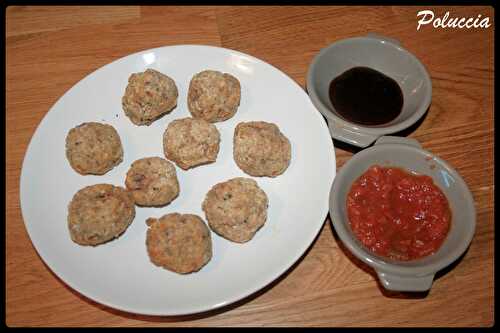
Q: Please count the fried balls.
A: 9